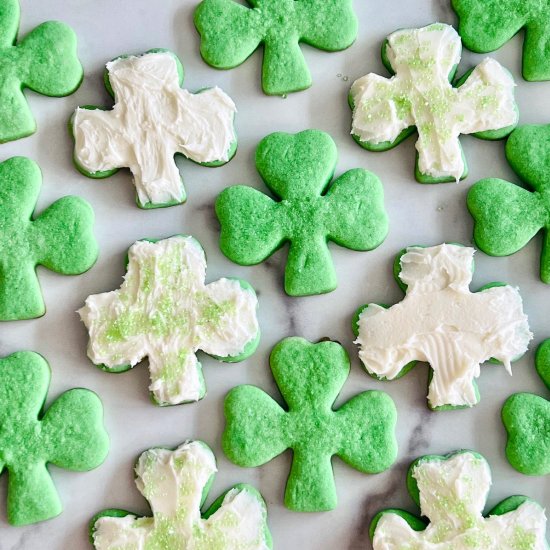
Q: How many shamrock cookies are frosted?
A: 6